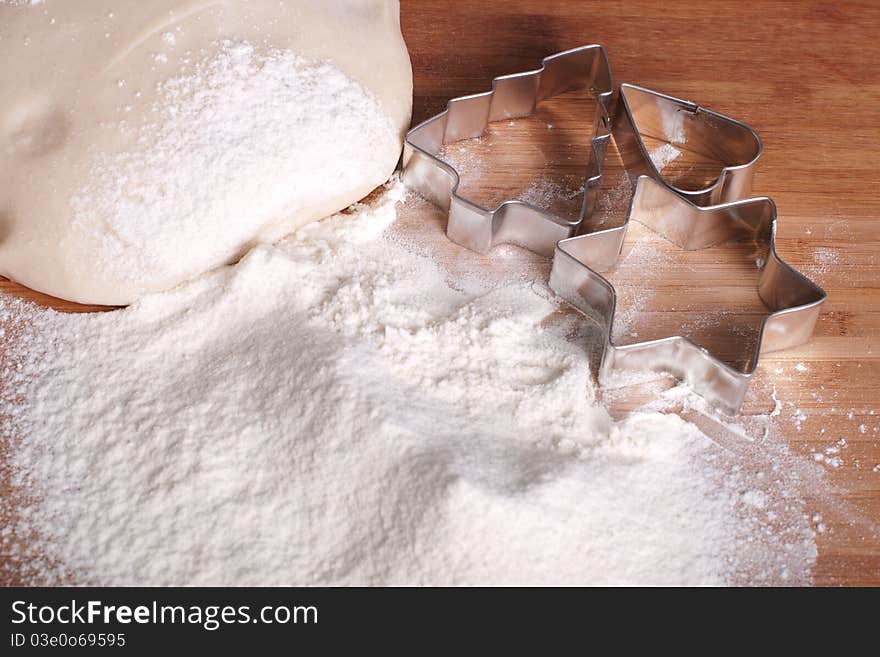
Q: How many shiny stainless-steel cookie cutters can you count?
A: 3